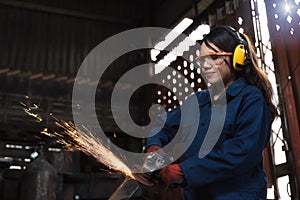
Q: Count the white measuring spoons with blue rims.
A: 0